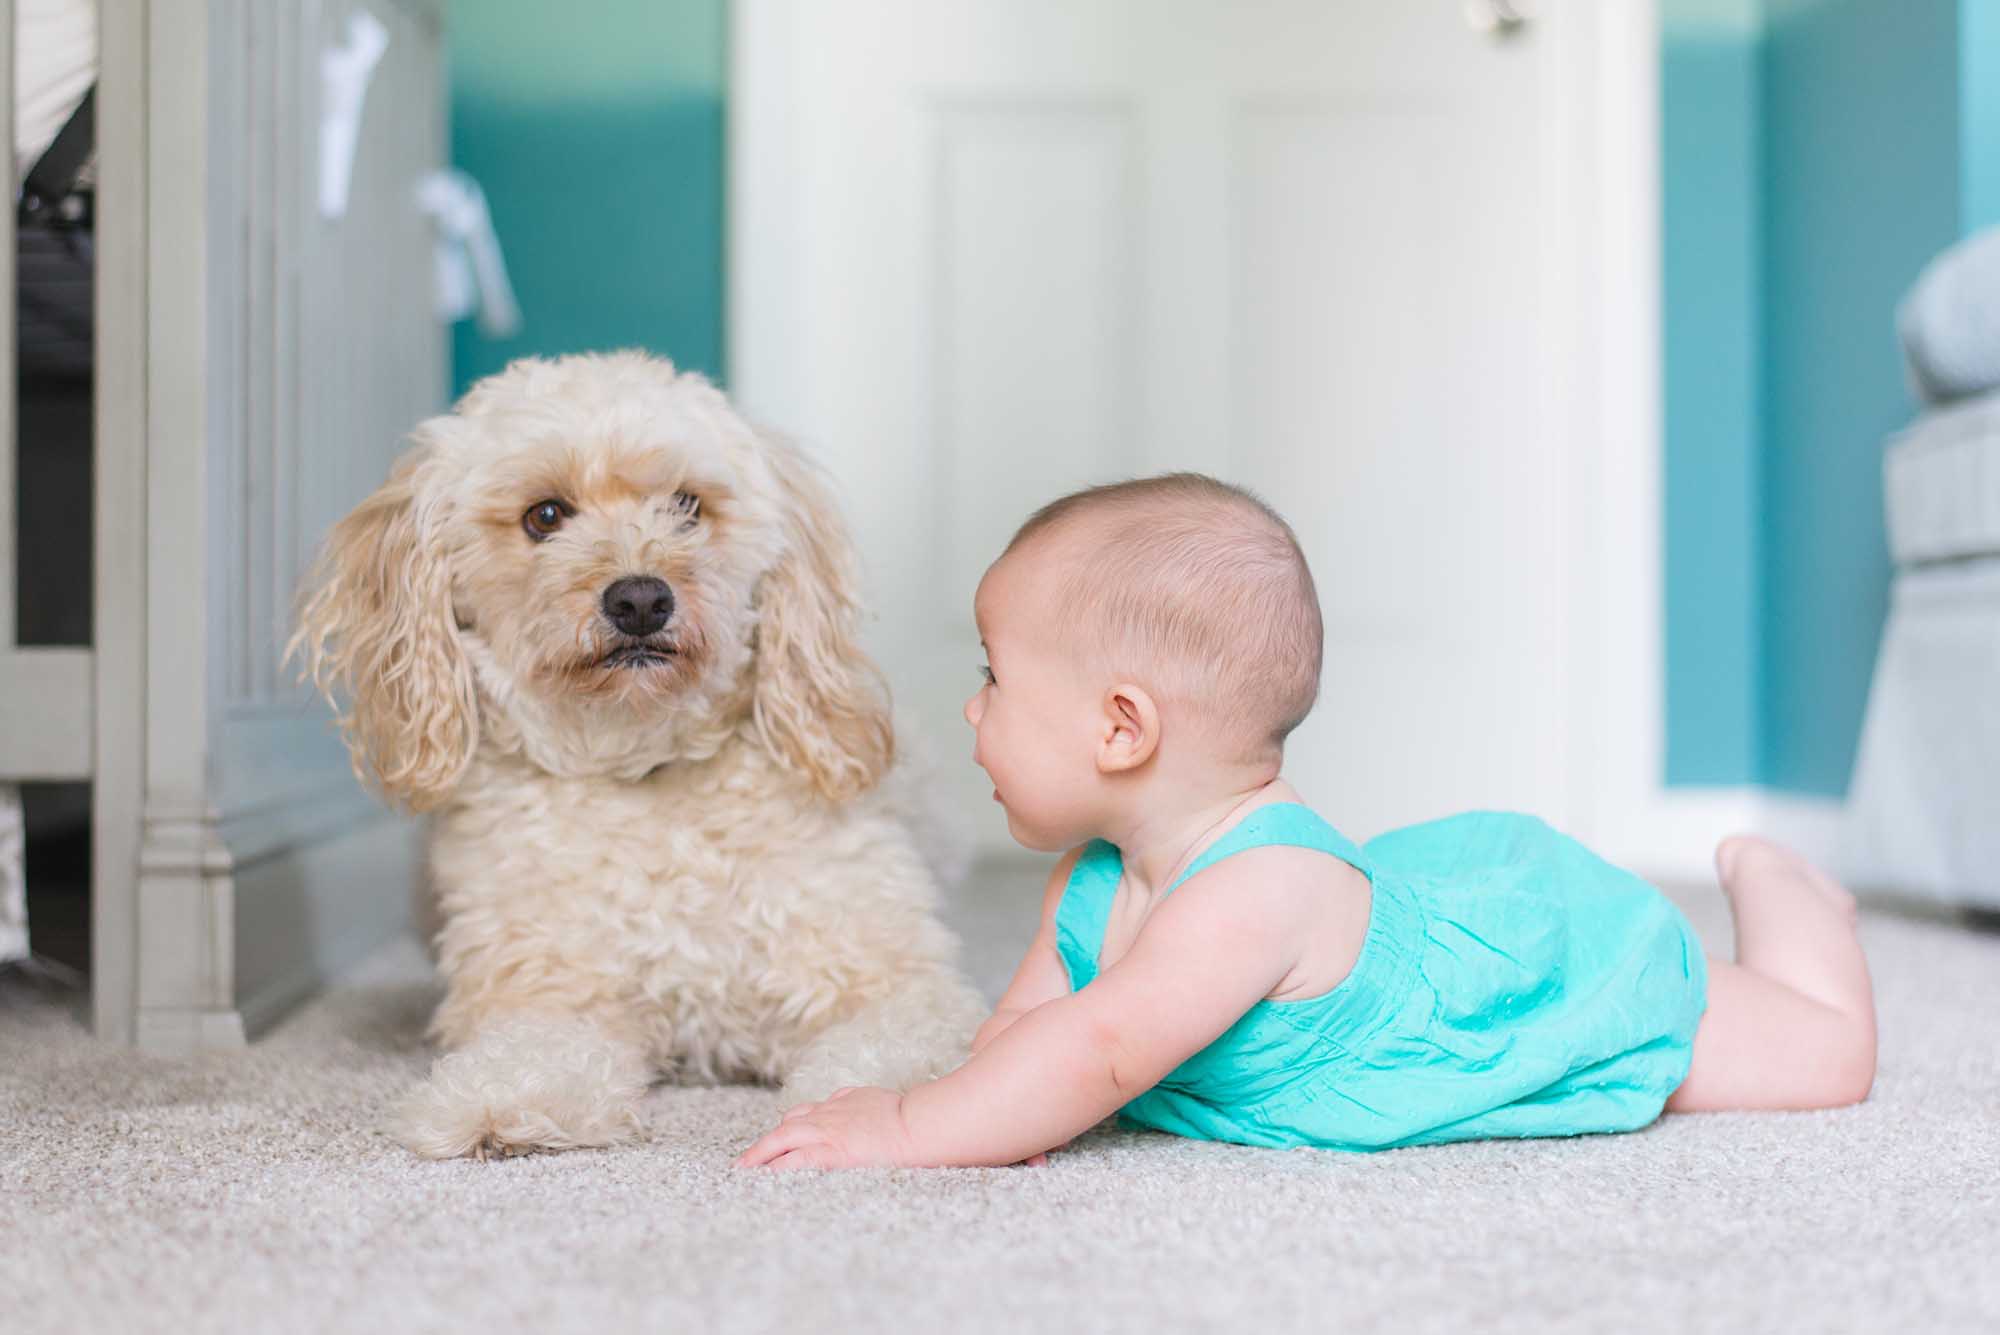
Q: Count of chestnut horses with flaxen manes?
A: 0